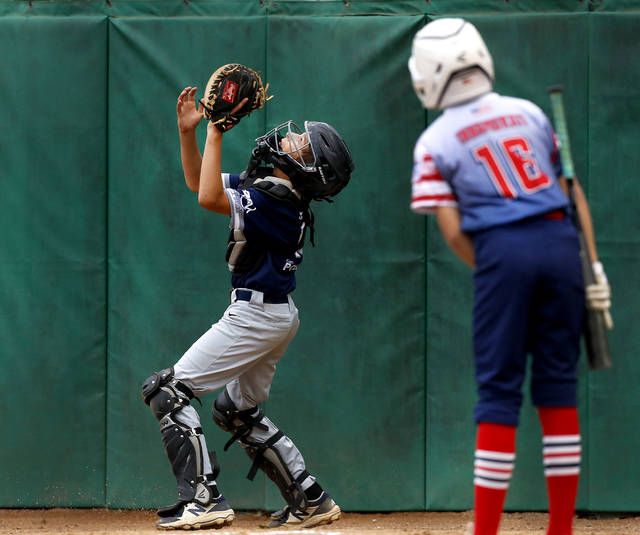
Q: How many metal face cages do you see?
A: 1